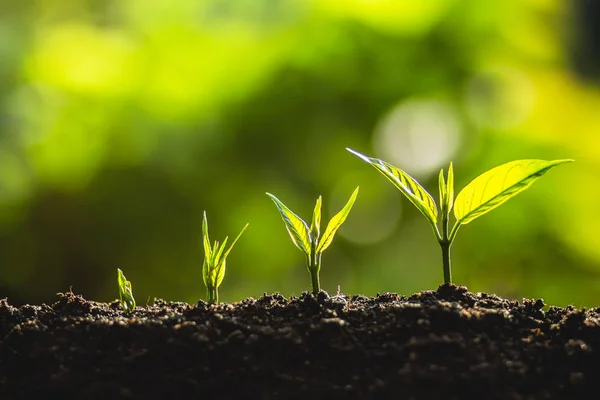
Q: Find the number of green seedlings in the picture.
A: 4